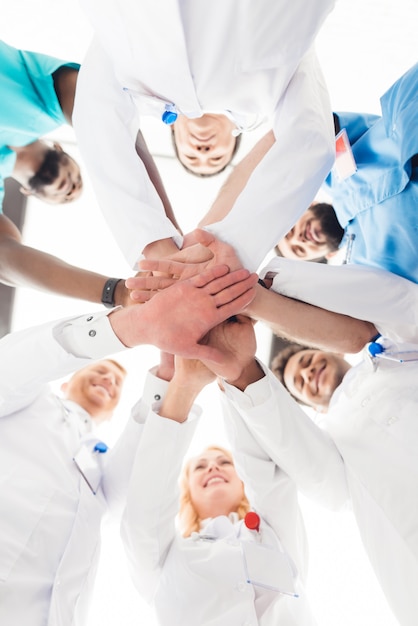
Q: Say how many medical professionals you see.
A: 6